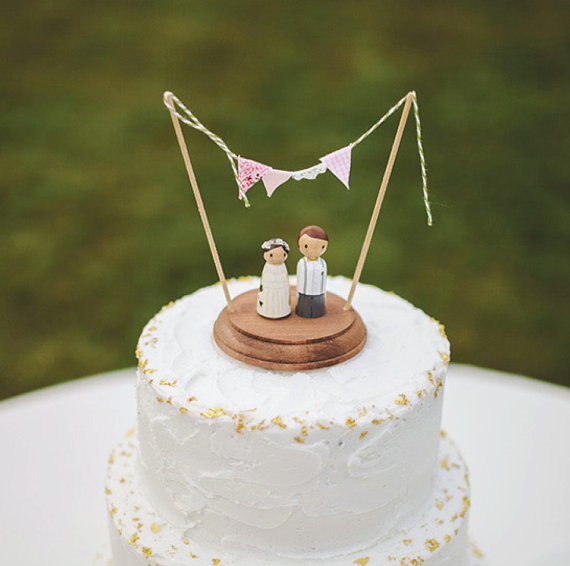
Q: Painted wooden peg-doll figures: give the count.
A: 2